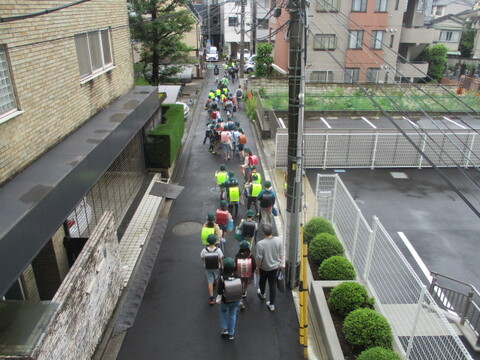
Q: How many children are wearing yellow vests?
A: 11